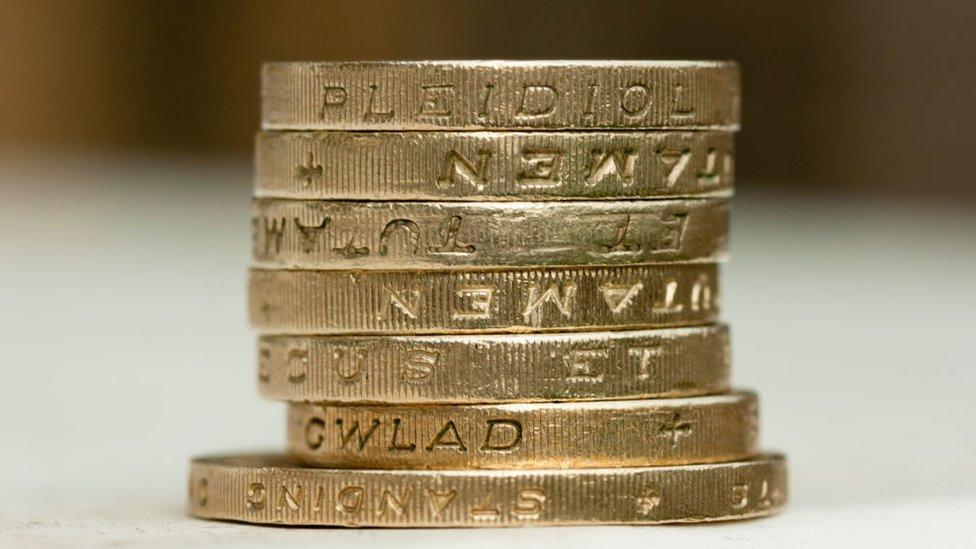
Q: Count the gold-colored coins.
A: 7